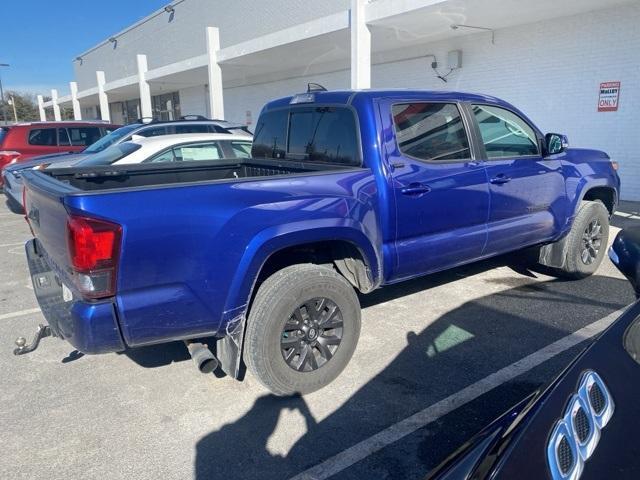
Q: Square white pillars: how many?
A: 7